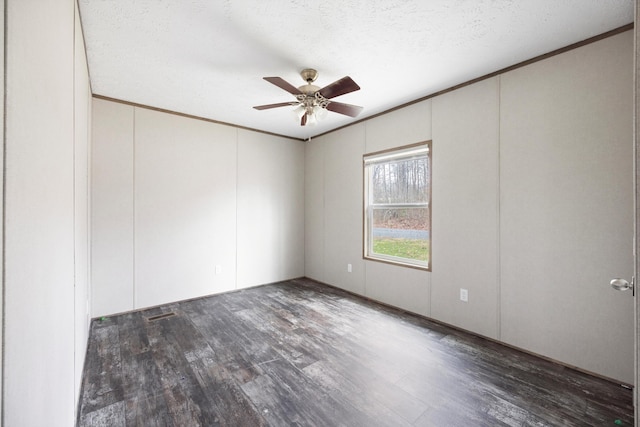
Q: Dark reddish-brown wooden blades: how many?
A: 5